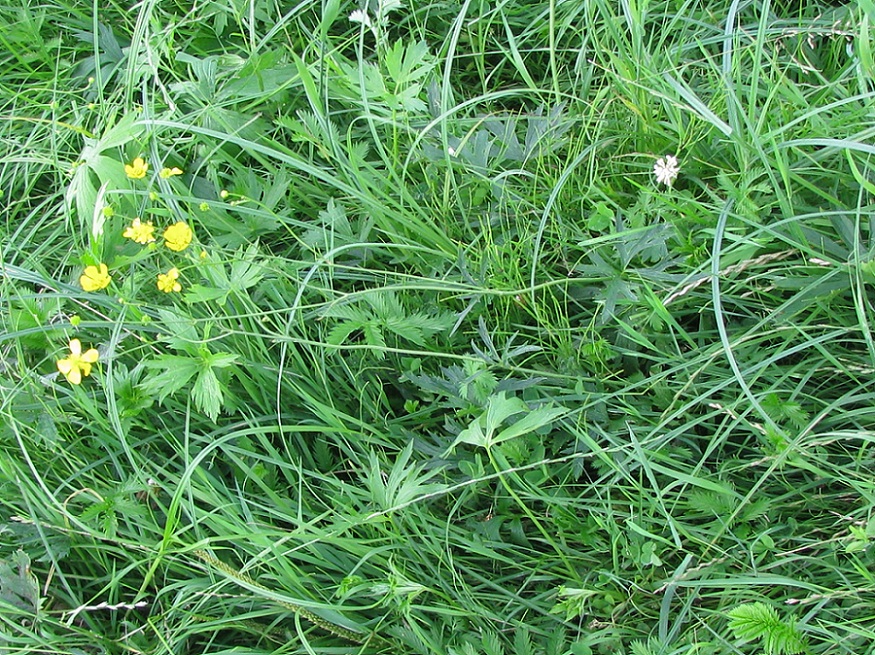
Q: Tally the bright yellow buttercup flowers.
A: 7